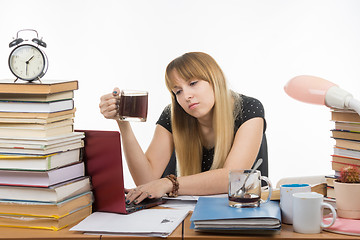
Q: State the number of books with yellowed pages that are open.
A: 1